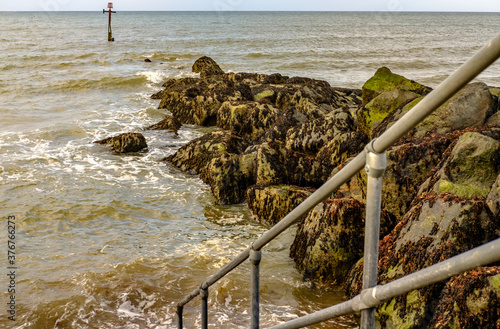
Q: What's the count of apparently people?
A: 0